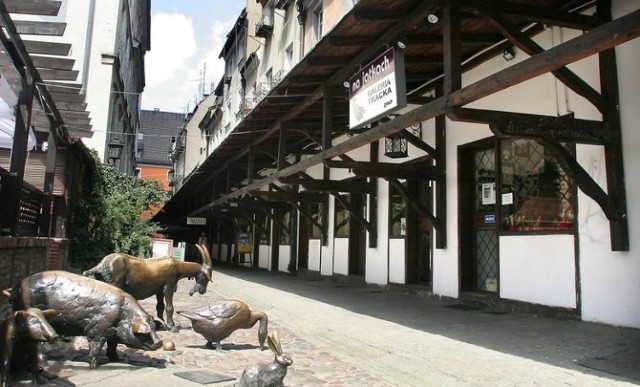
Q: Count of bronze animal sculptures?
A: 5